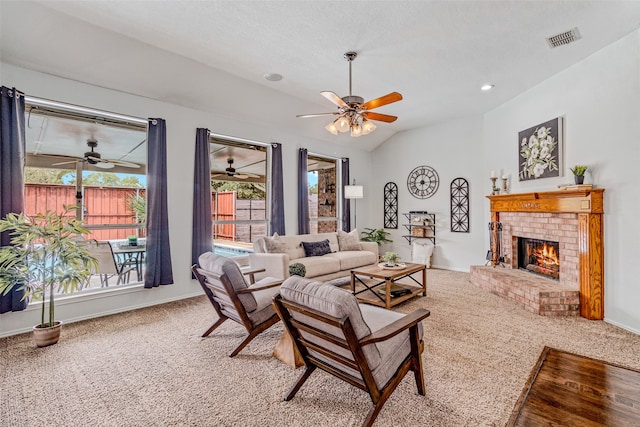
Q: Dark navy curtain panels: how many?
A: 6